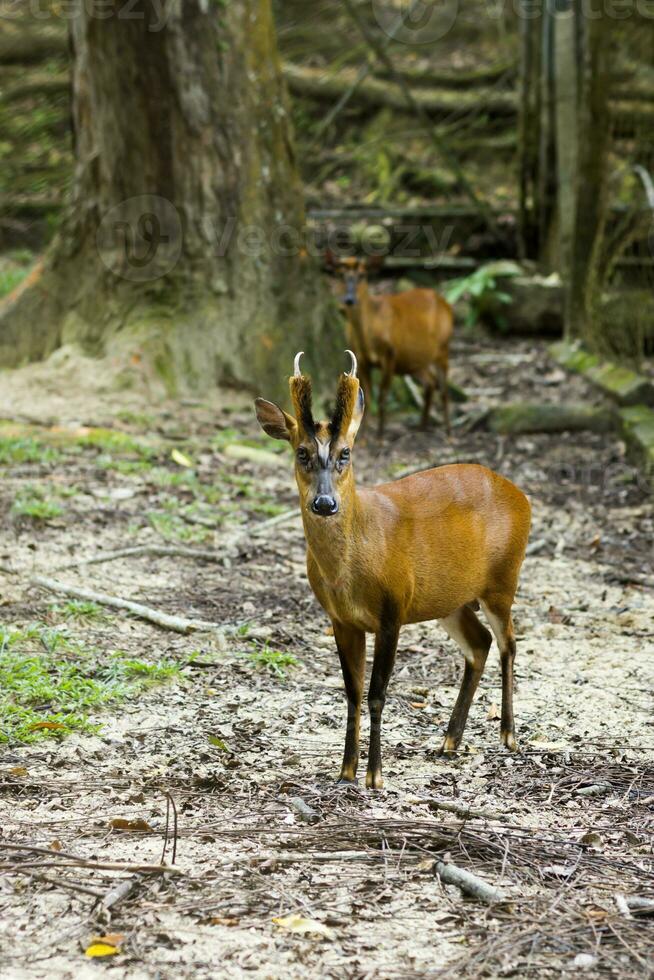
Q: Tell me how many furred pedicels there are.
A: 2